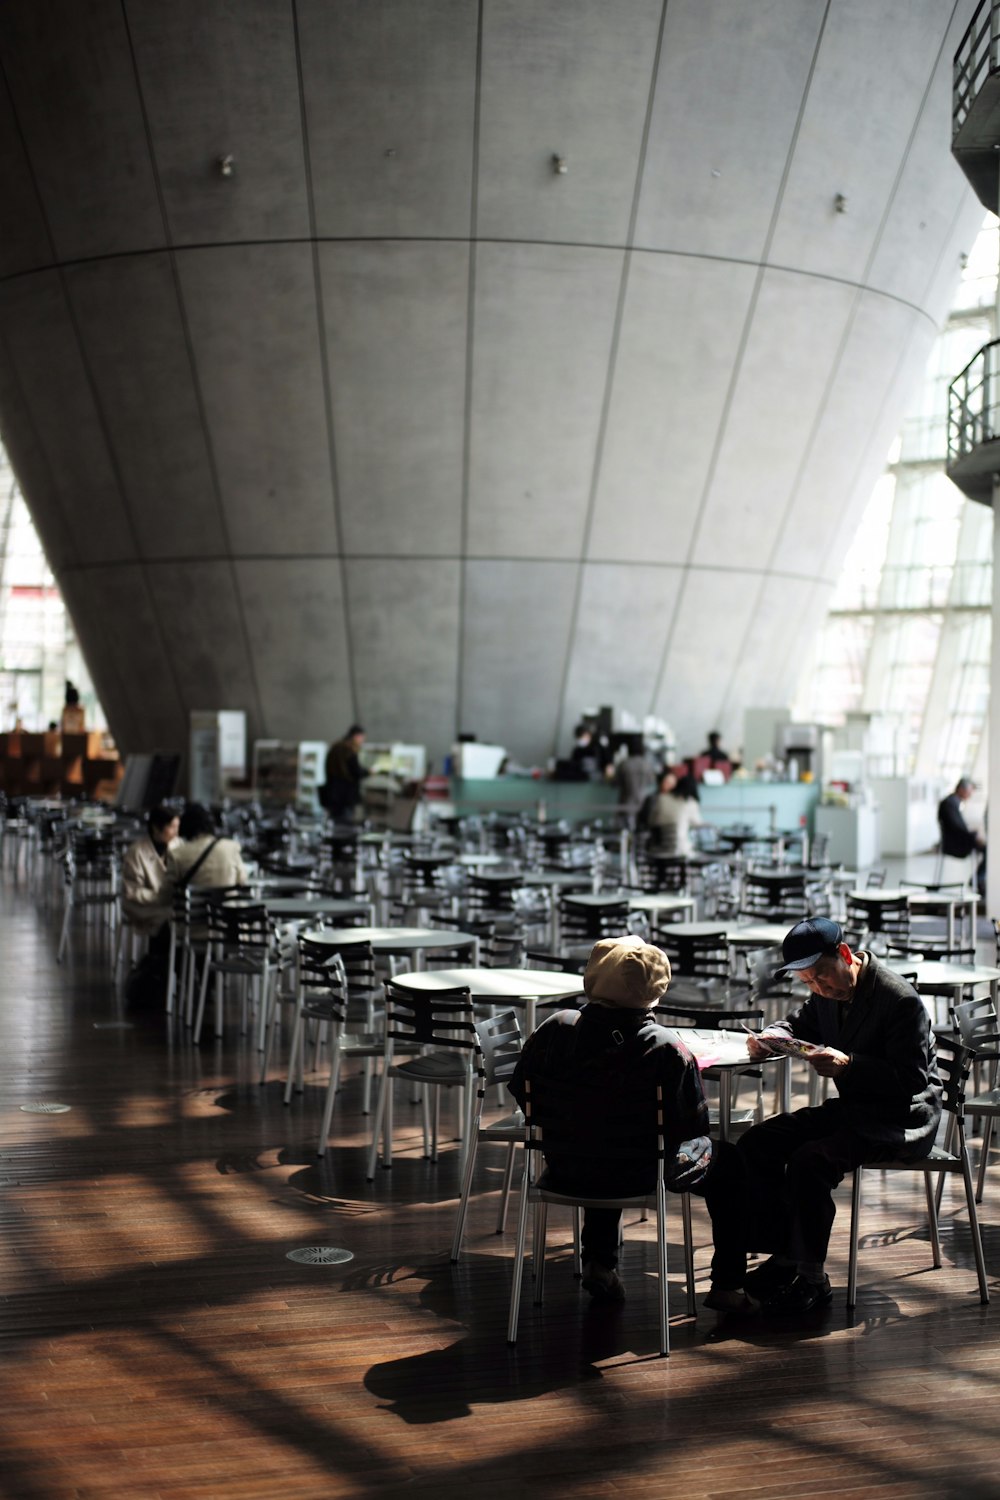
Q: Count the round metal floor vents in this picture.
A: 2